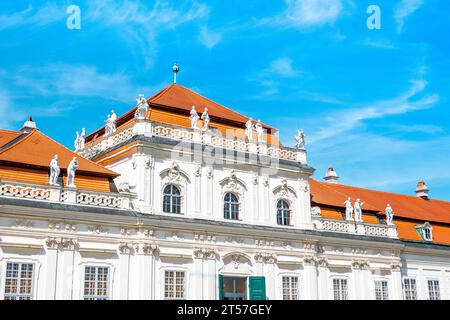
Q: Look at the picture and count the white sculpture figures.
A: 15